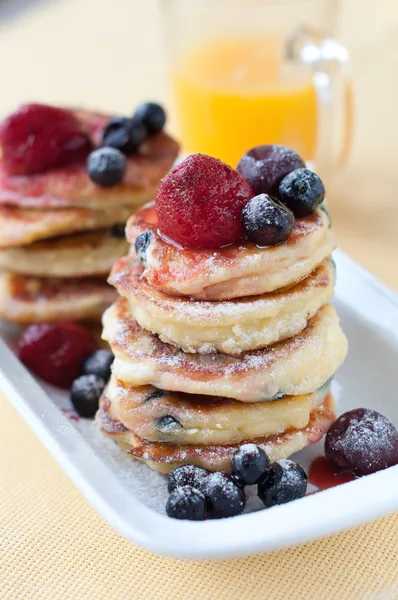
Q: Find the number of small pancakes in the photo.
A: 9